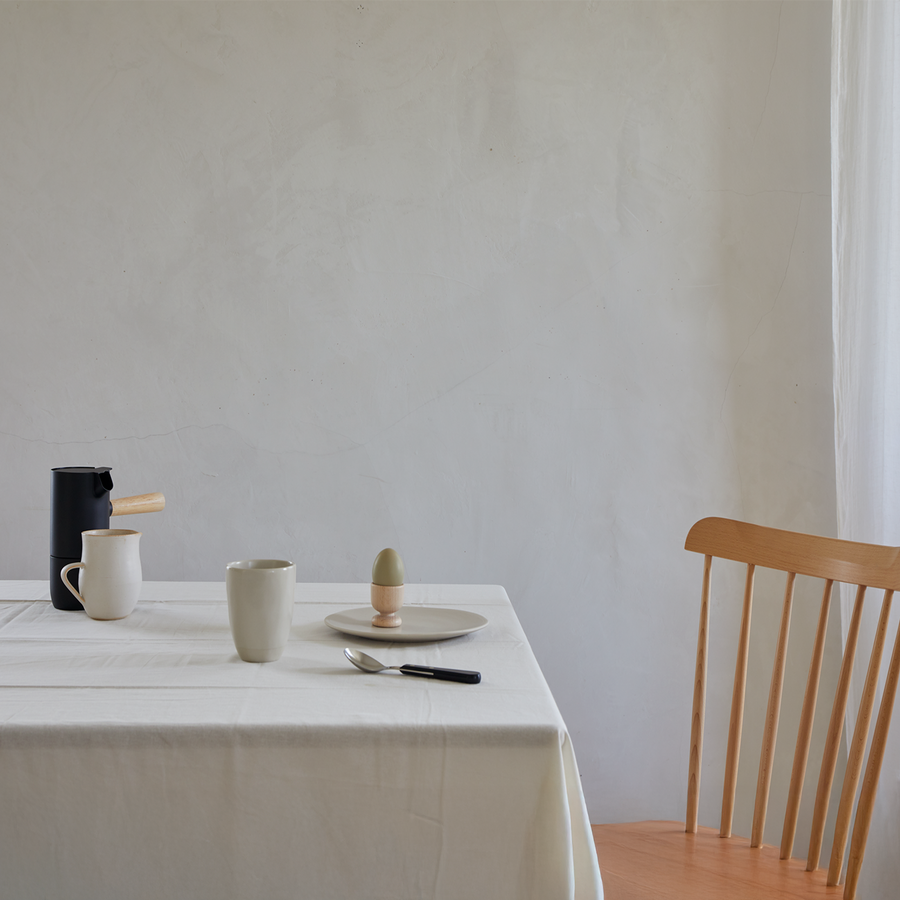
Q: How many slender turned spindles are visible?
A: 7